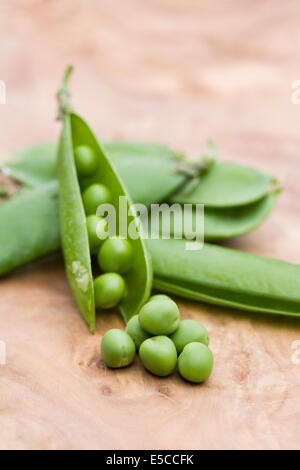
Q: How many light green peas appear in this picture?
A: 12